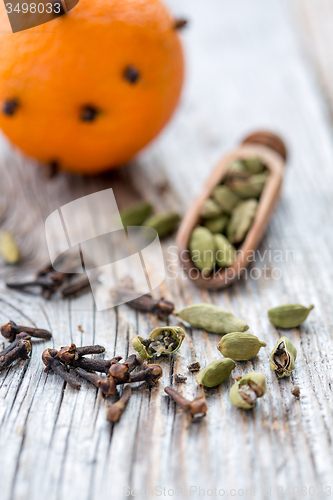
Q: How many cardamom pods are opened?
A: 3